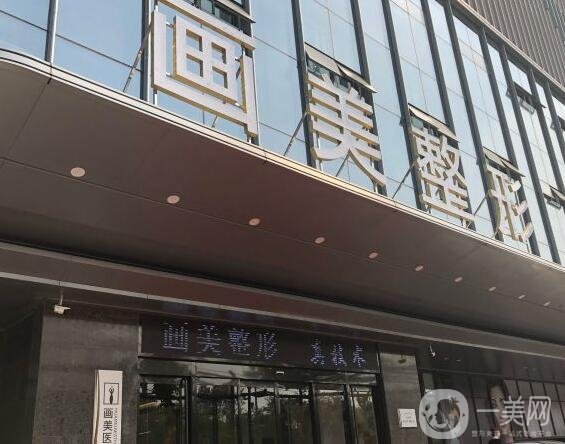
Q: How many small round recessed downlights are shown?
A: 10